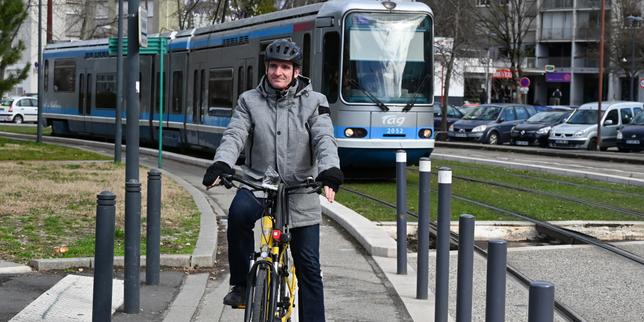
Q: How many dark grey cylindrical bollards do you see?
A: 8